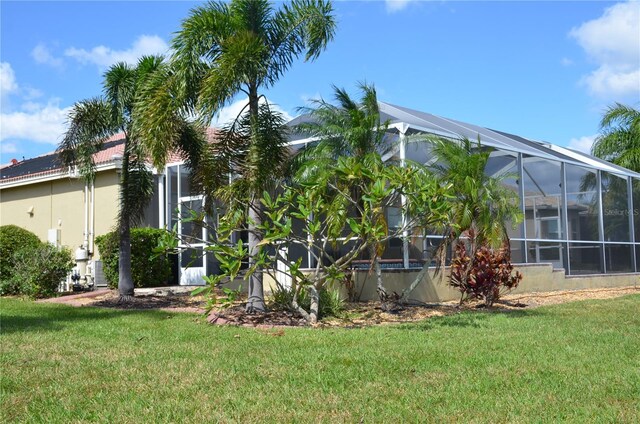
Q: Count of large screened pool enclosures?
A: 1